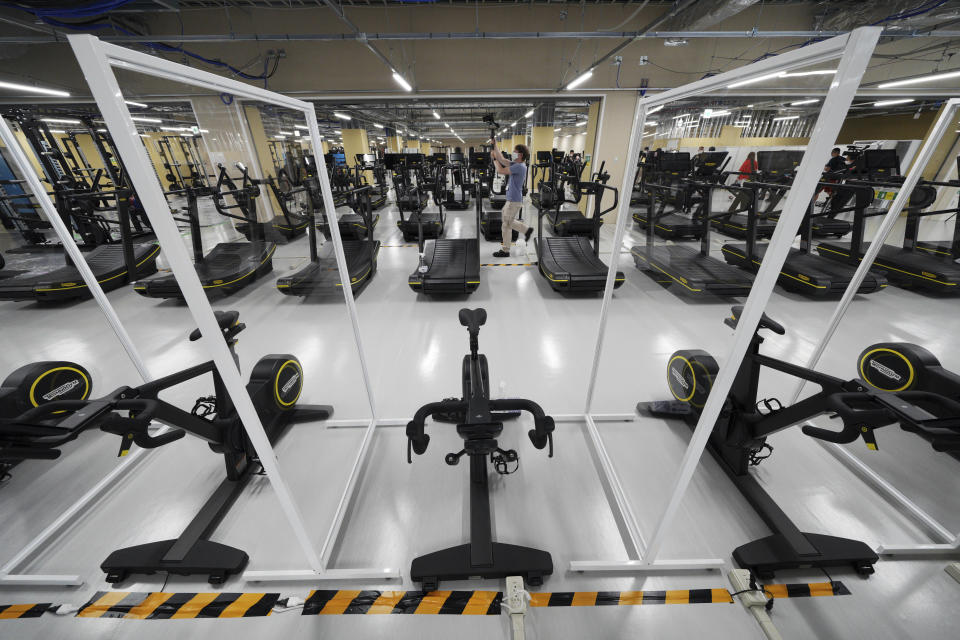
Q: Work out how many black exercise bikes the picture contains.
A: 5